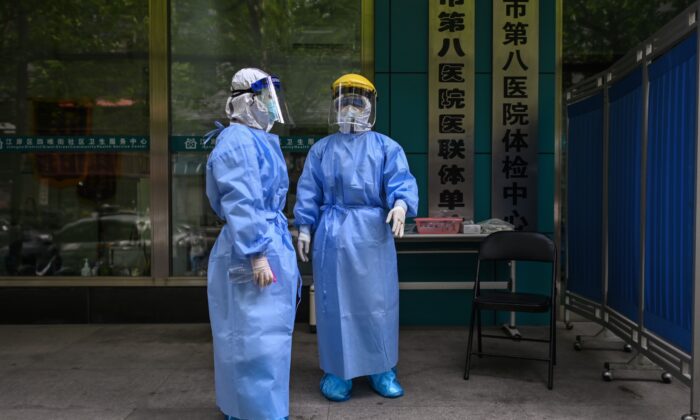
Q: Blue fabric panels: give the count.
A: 3